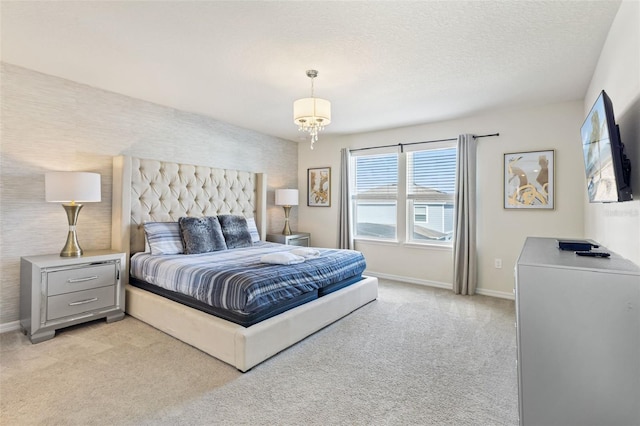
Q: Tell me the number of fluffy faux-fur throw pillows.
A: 2